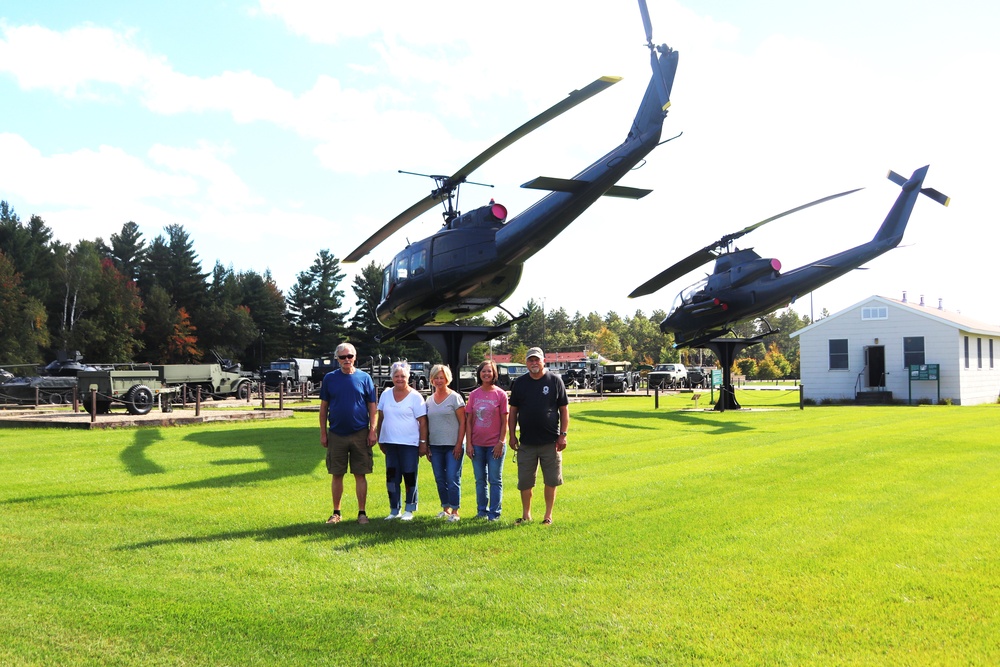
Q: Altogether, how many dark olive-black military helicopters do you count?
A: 2